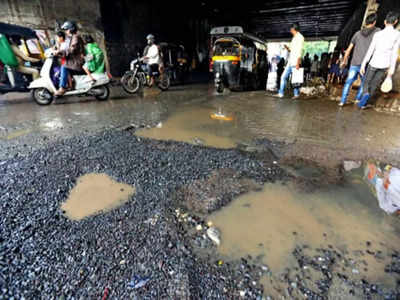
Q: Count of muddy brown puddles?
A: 3